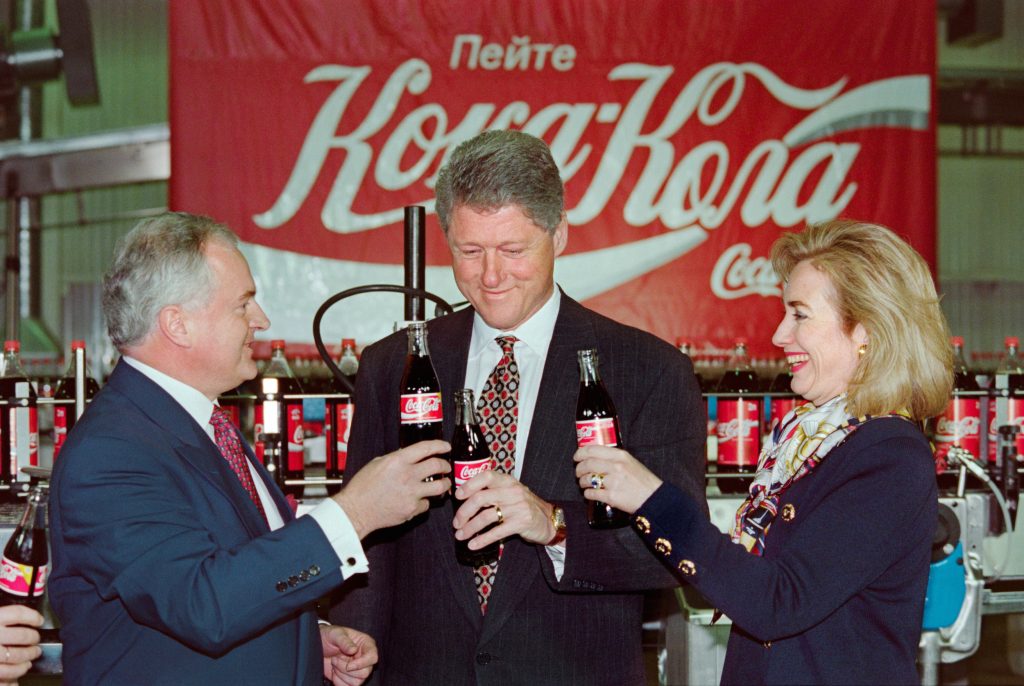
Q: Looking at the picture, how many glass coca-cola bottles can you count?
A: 4